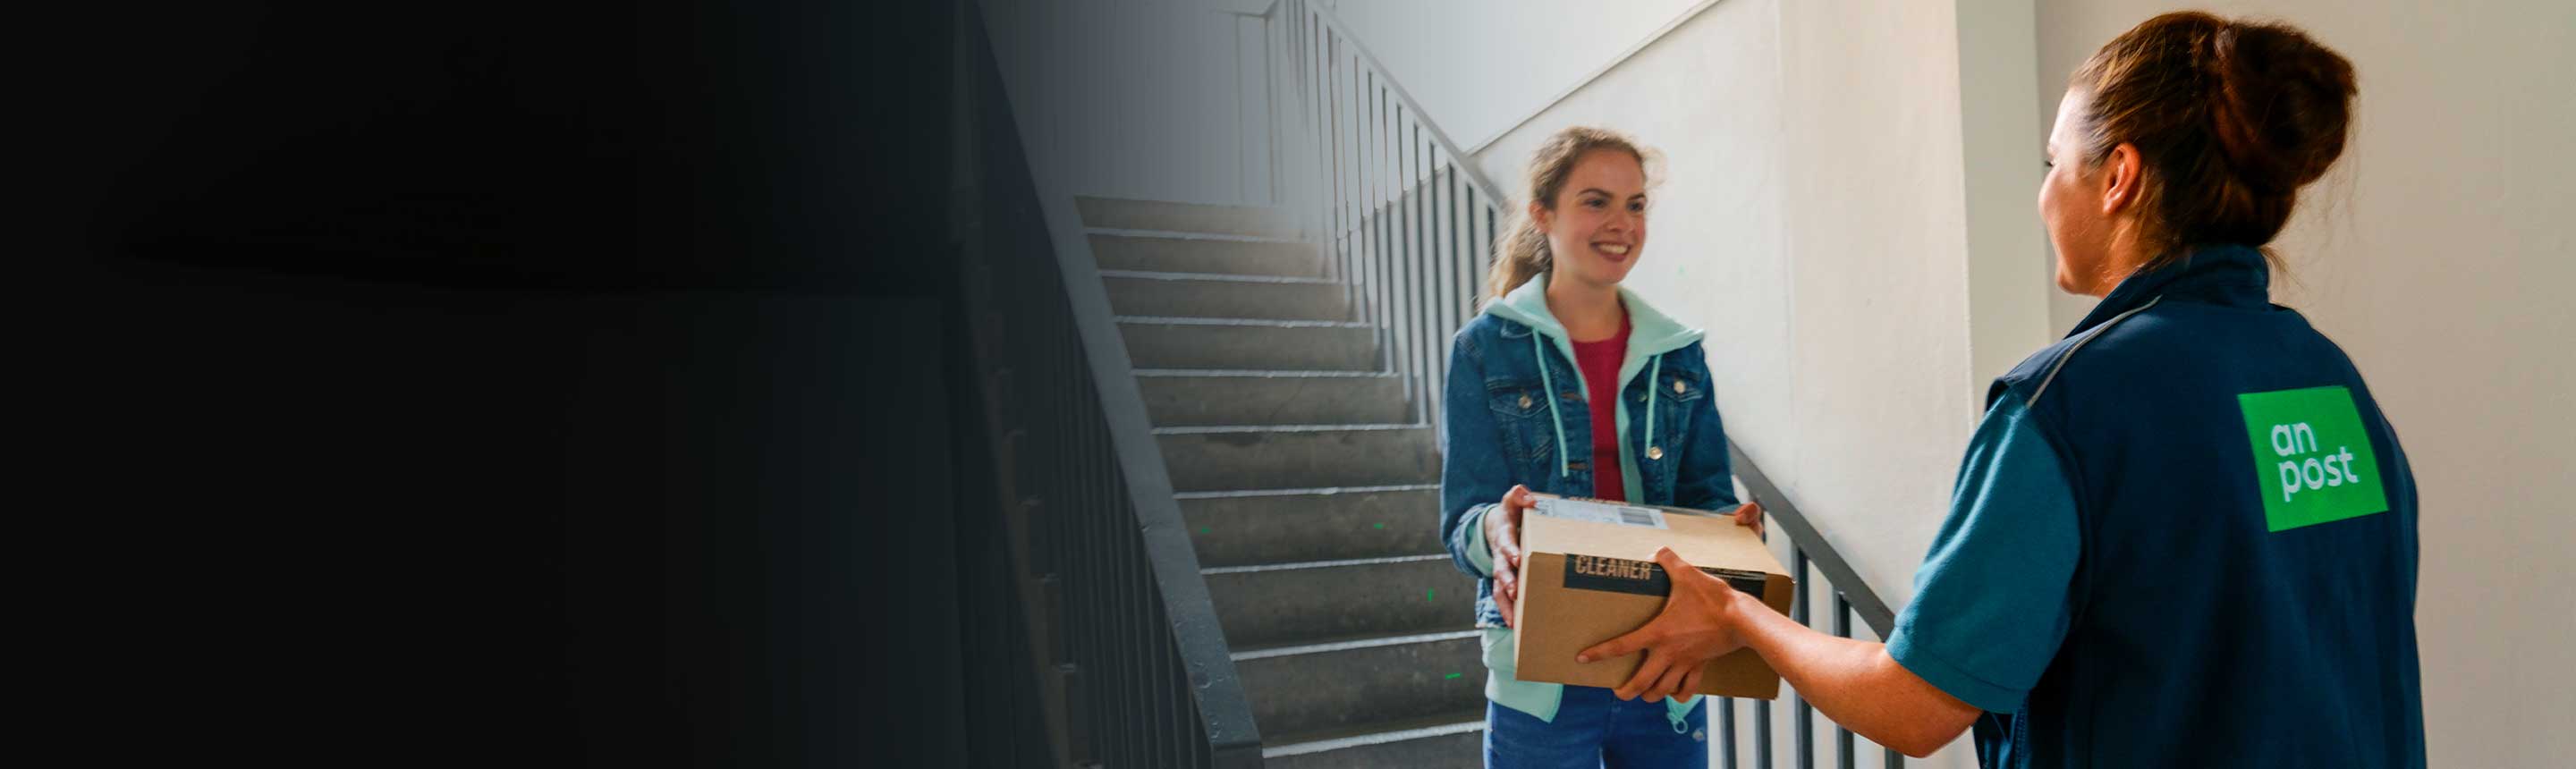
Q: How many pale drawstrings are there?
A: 2